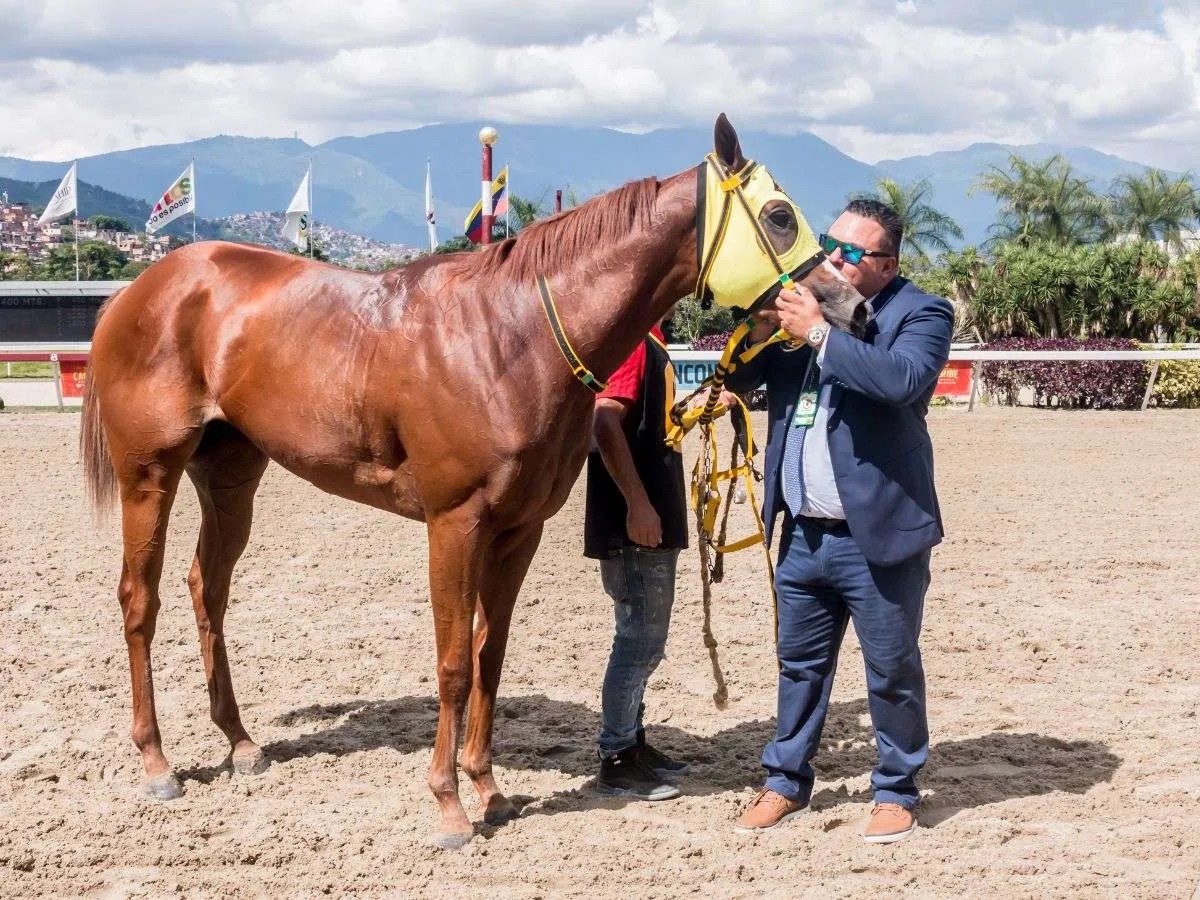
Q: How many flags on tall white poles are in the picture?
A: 5